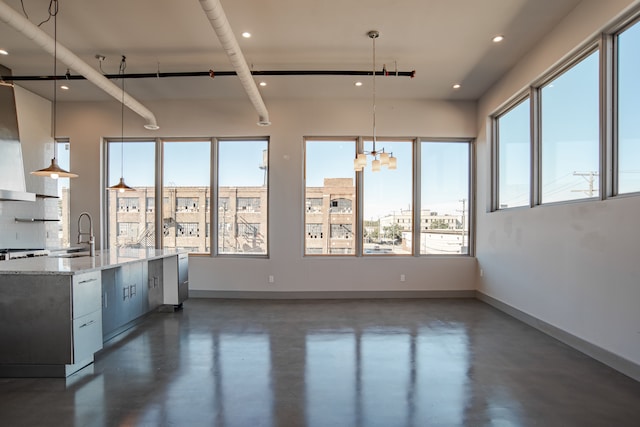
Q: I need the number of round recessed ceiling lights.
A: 7